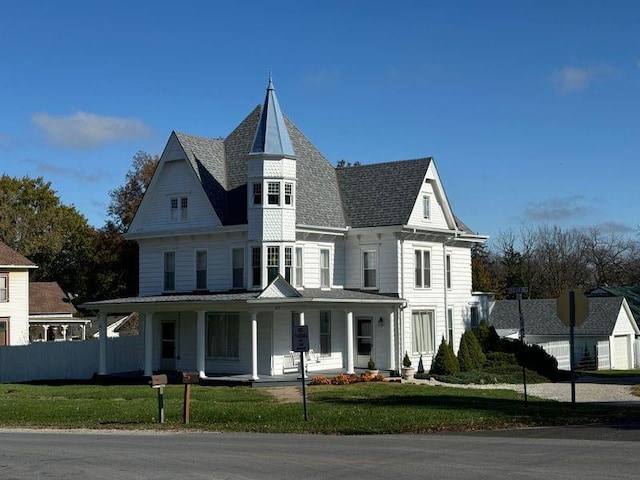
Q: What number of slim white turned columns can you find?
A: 7